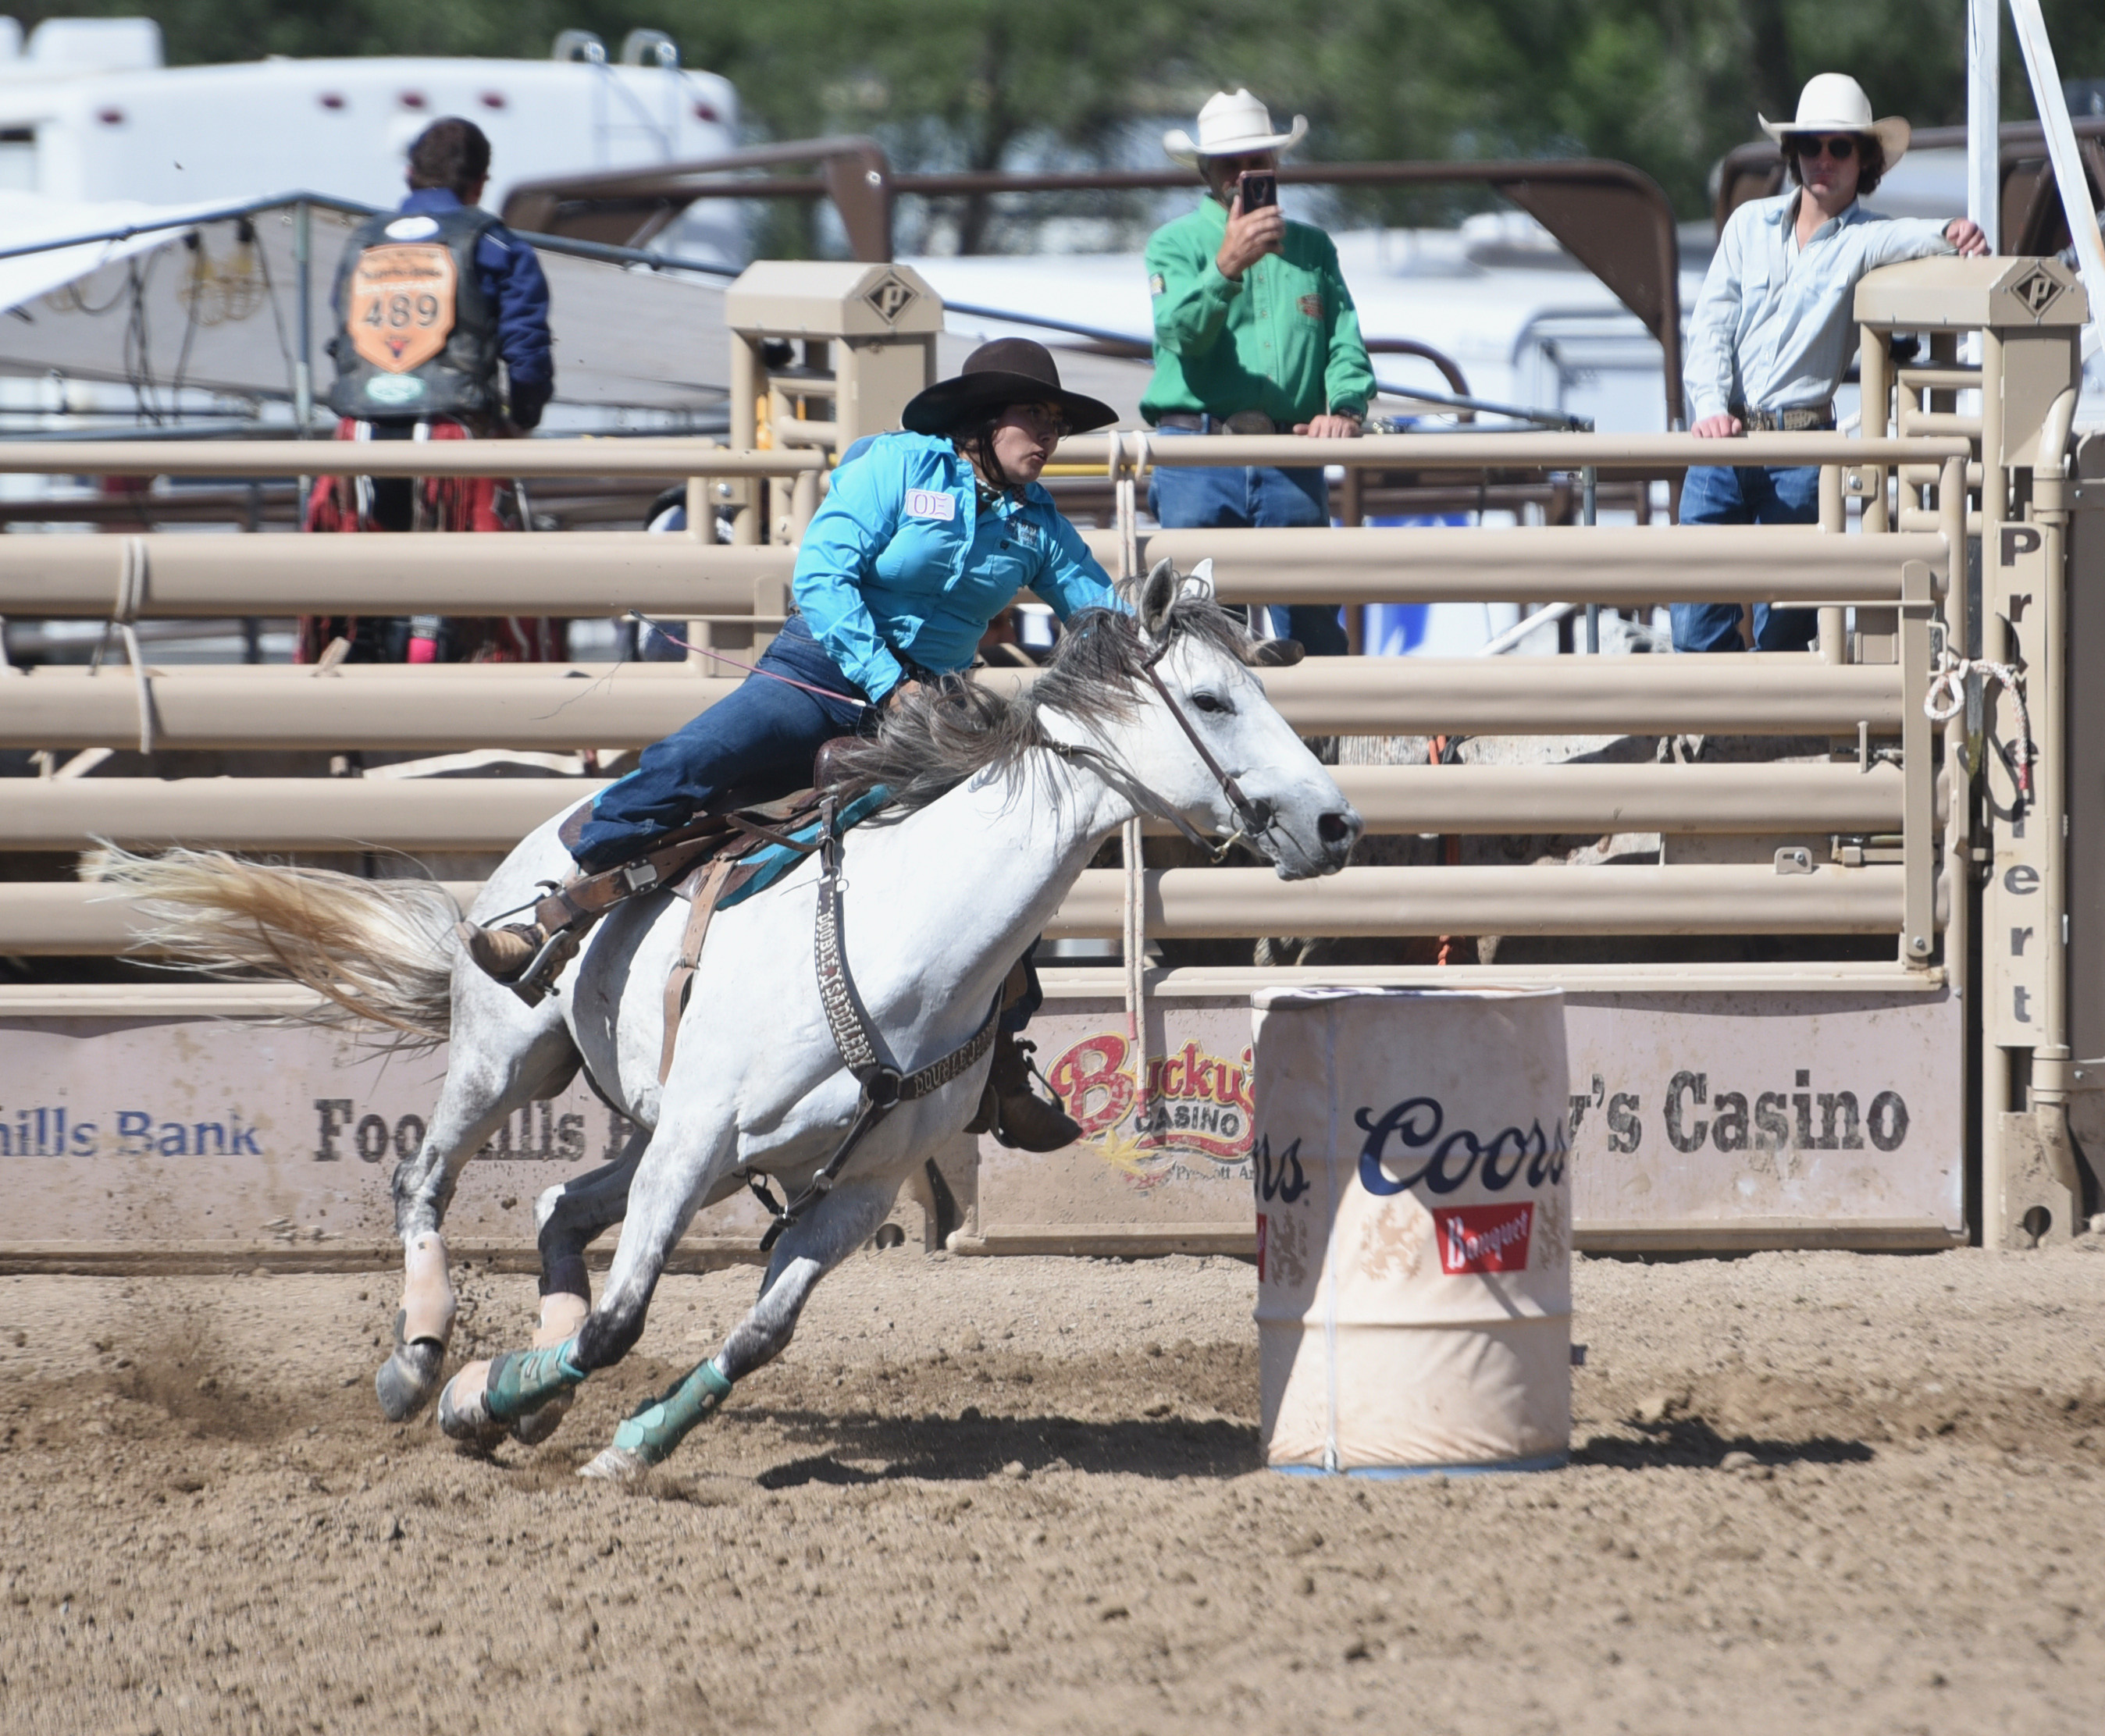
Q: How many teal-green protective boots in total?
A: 2